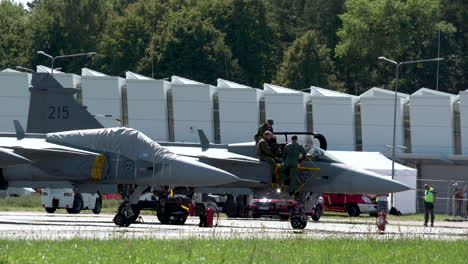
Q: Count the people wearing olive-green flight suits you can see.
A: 3